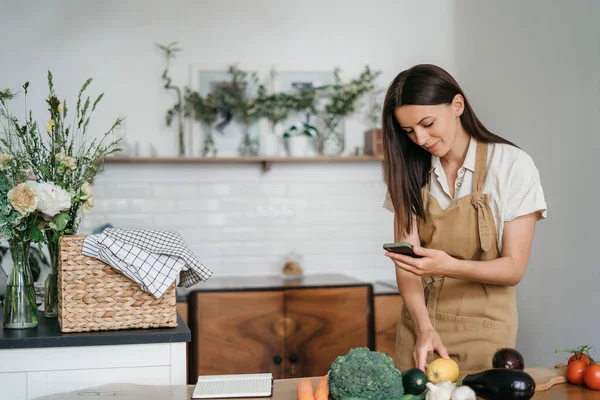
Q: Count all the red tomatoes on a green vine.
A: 3